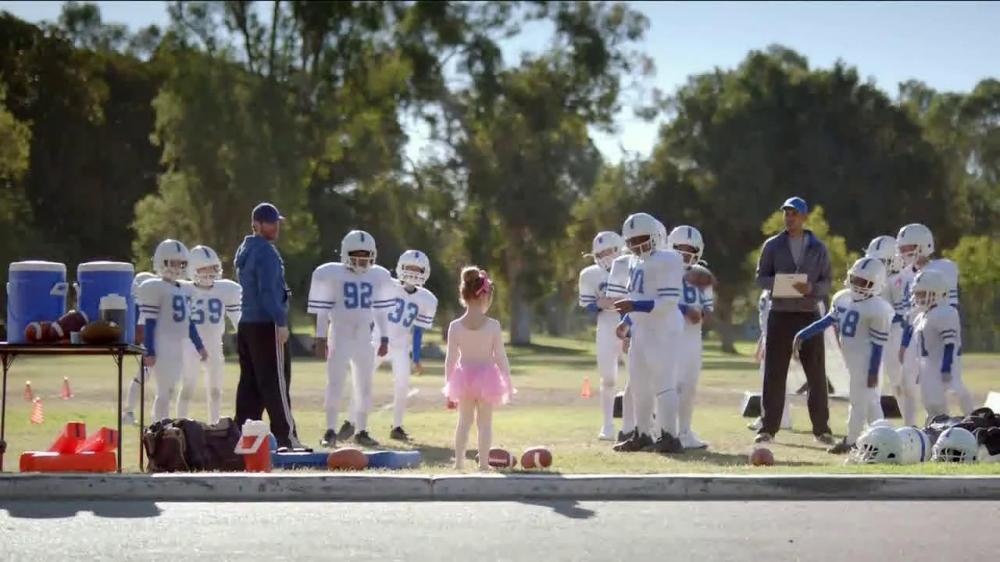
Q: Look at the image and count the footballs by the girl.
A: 2